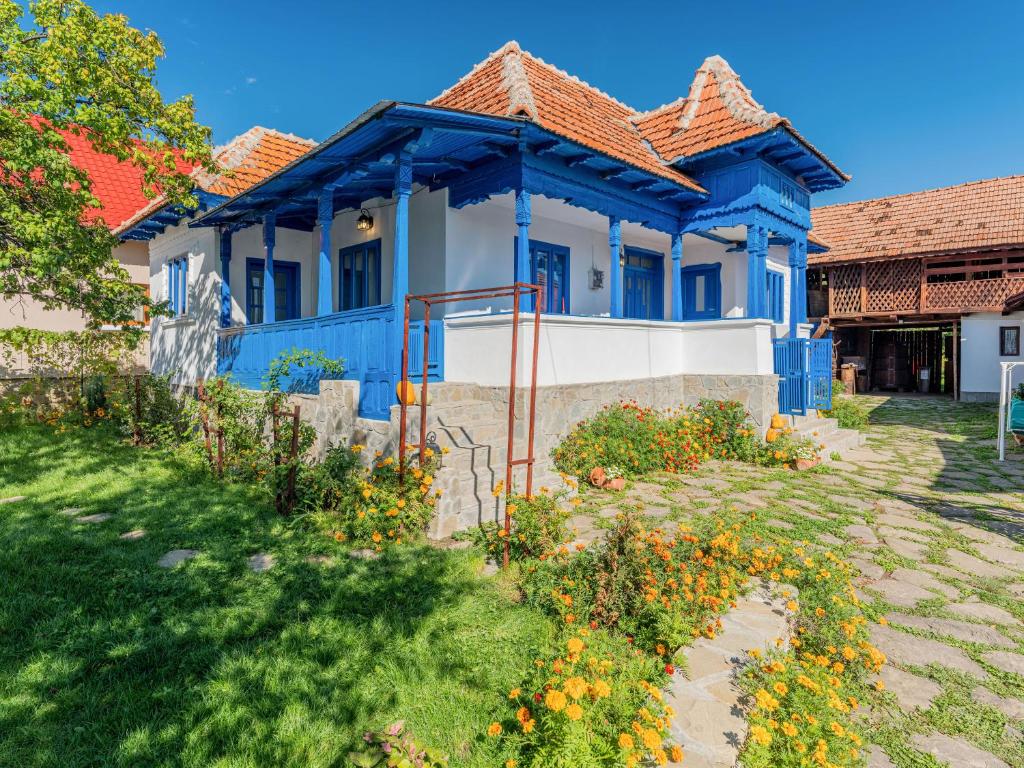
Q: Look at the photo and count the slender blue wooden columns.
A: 11